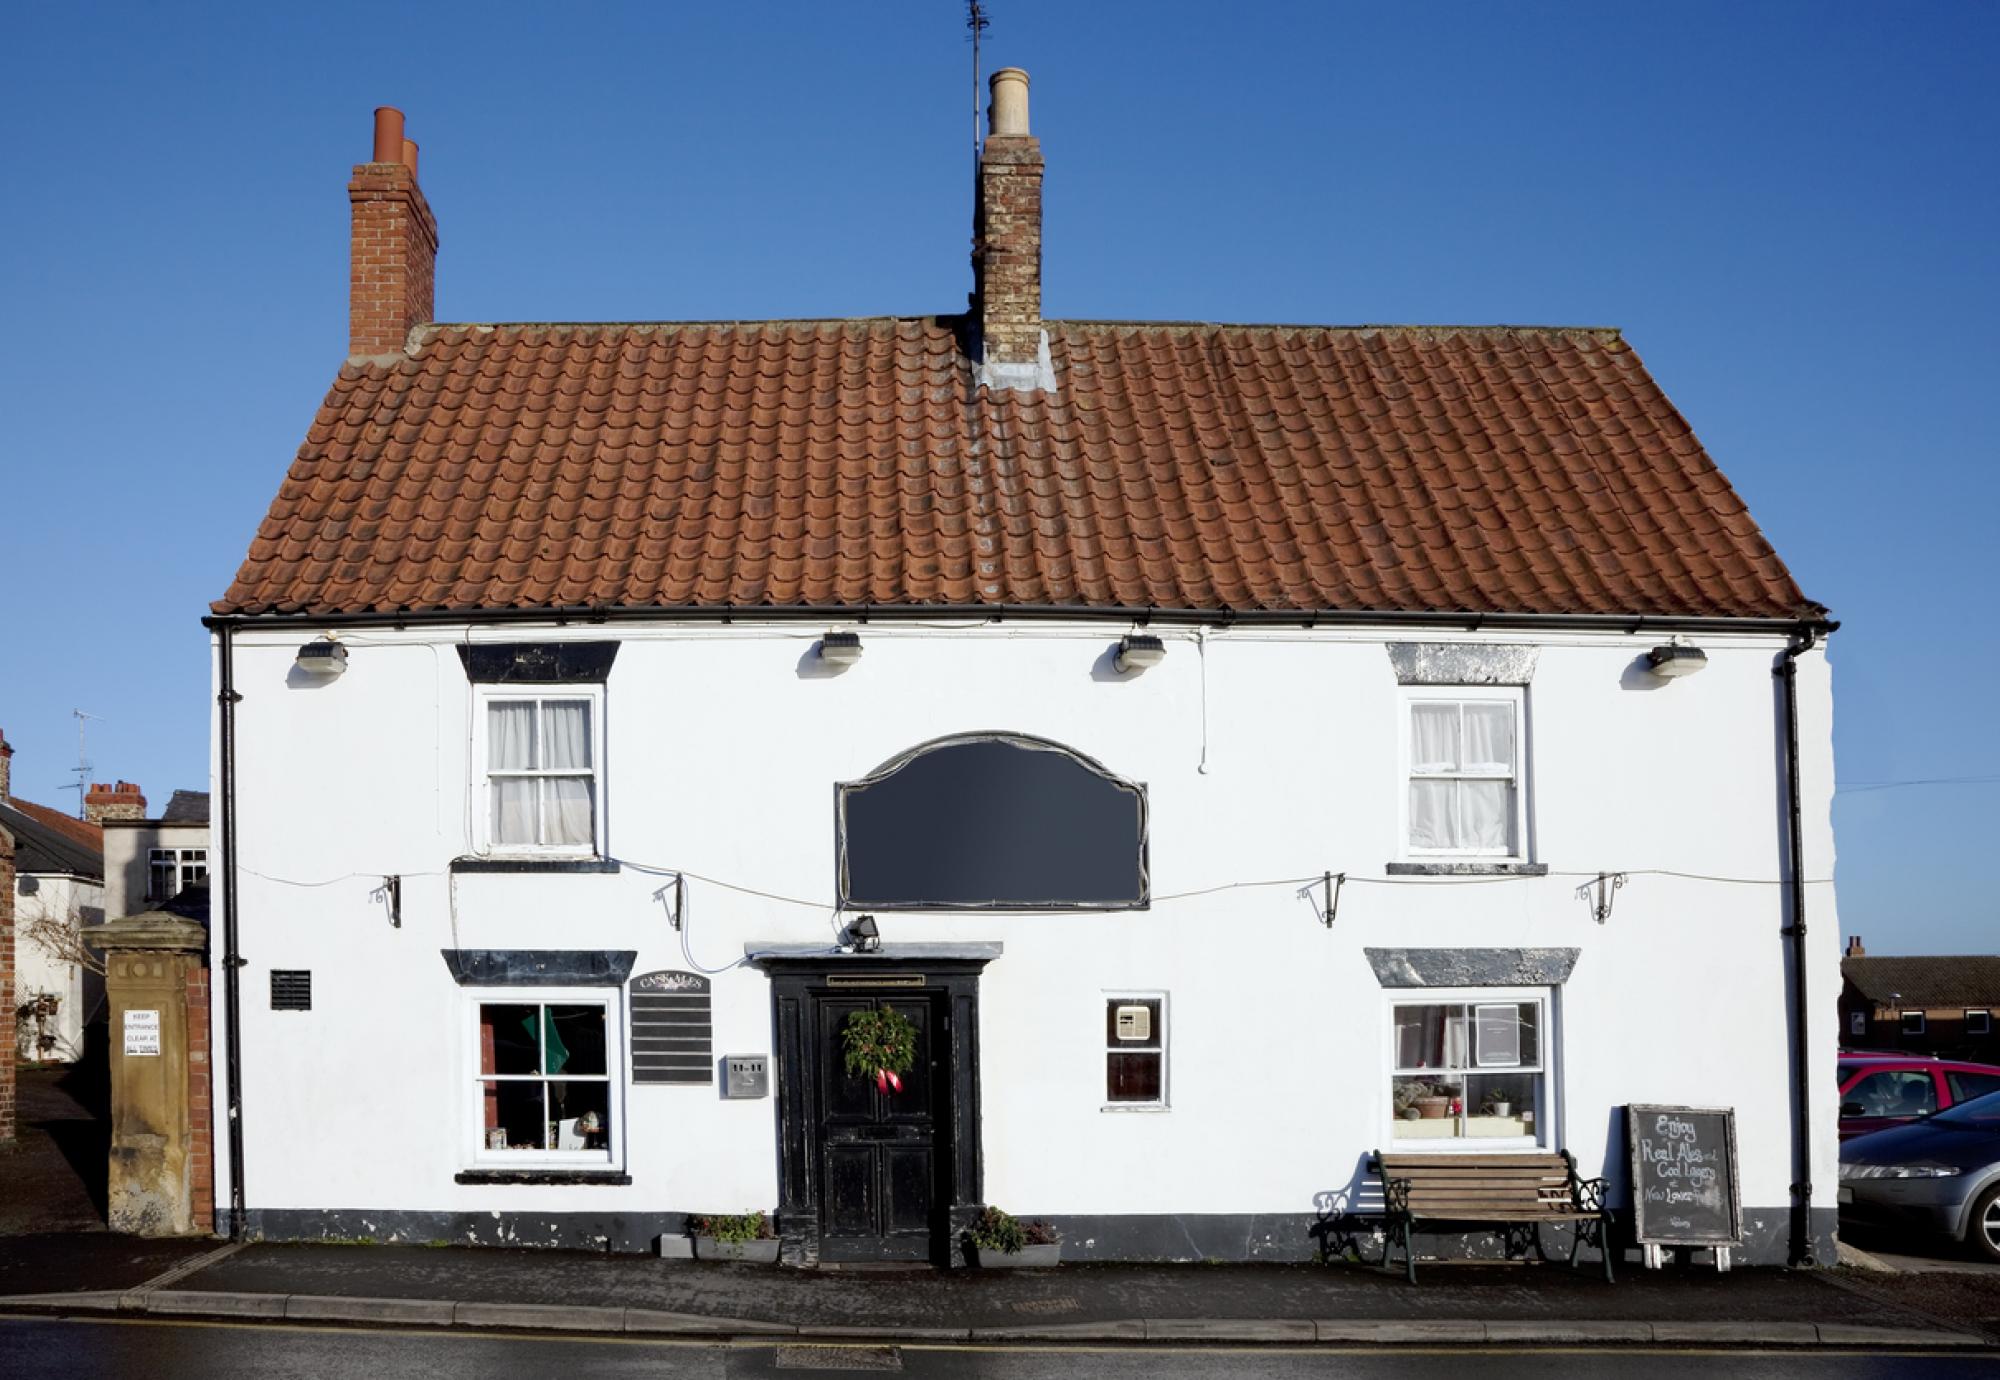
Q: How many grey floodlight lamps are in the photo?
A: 4